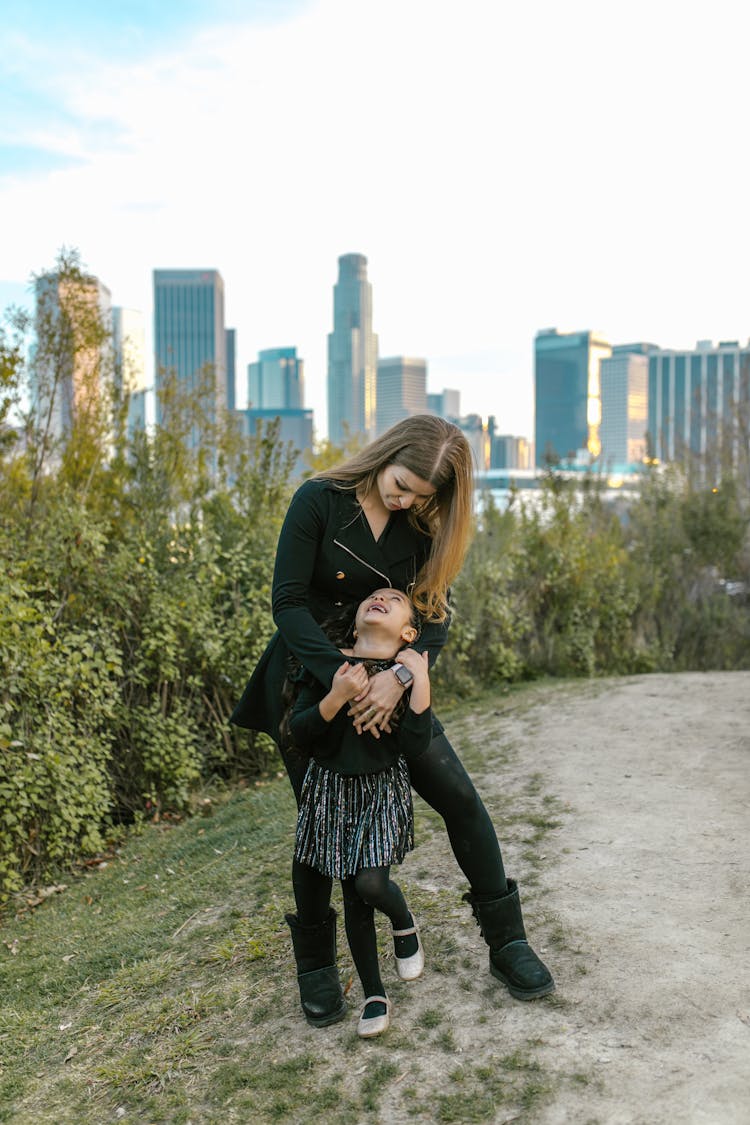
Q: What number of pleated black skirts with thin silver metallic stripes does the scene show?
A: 1